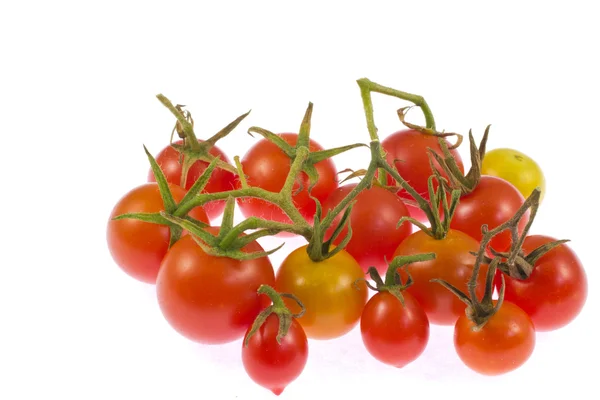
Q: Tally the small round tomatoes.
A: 14